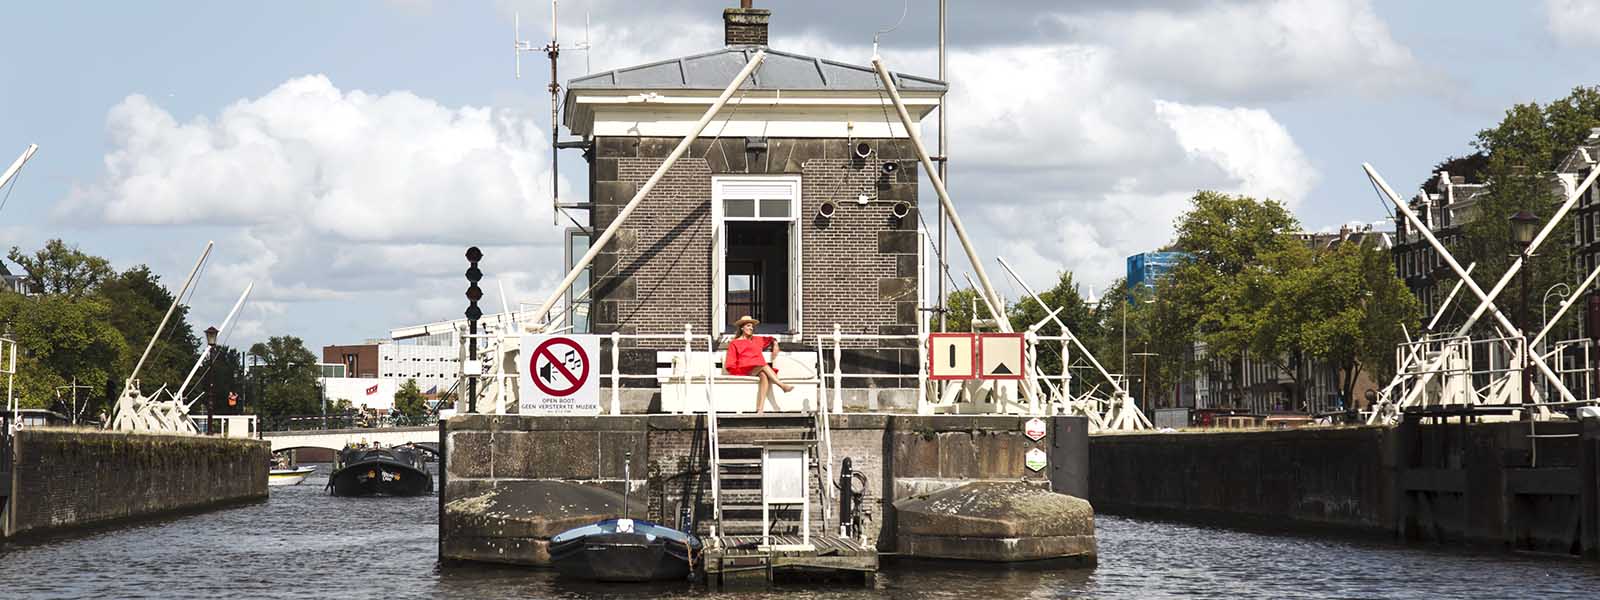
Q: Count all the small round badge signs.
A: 2